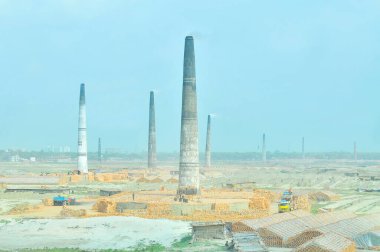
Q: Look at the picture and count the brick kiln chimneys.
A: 8